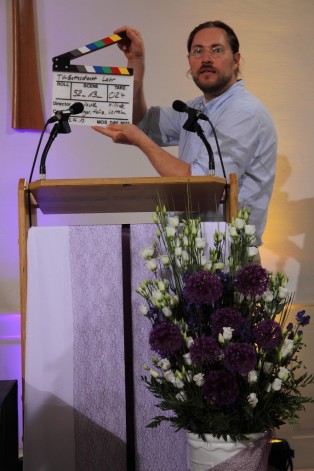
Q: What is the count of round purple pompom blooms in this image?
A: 8